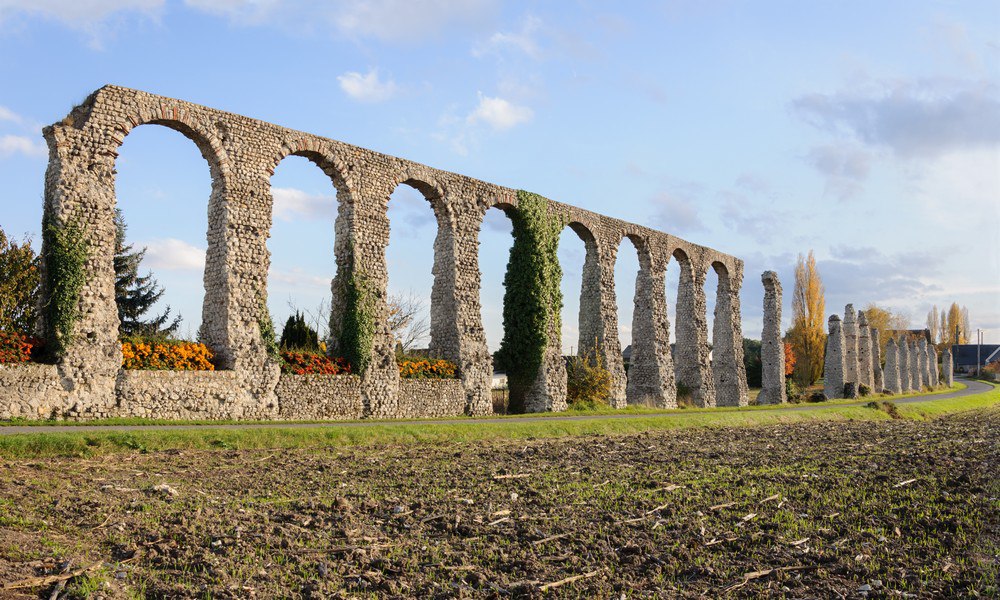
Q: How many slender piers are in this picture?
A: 11